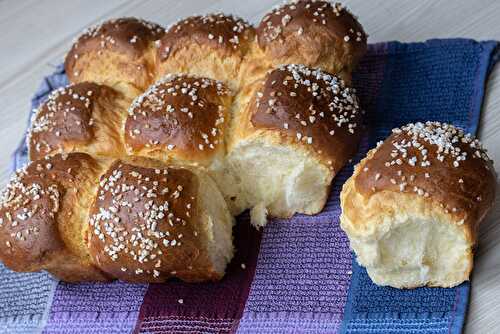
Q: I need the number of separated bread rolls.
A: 1